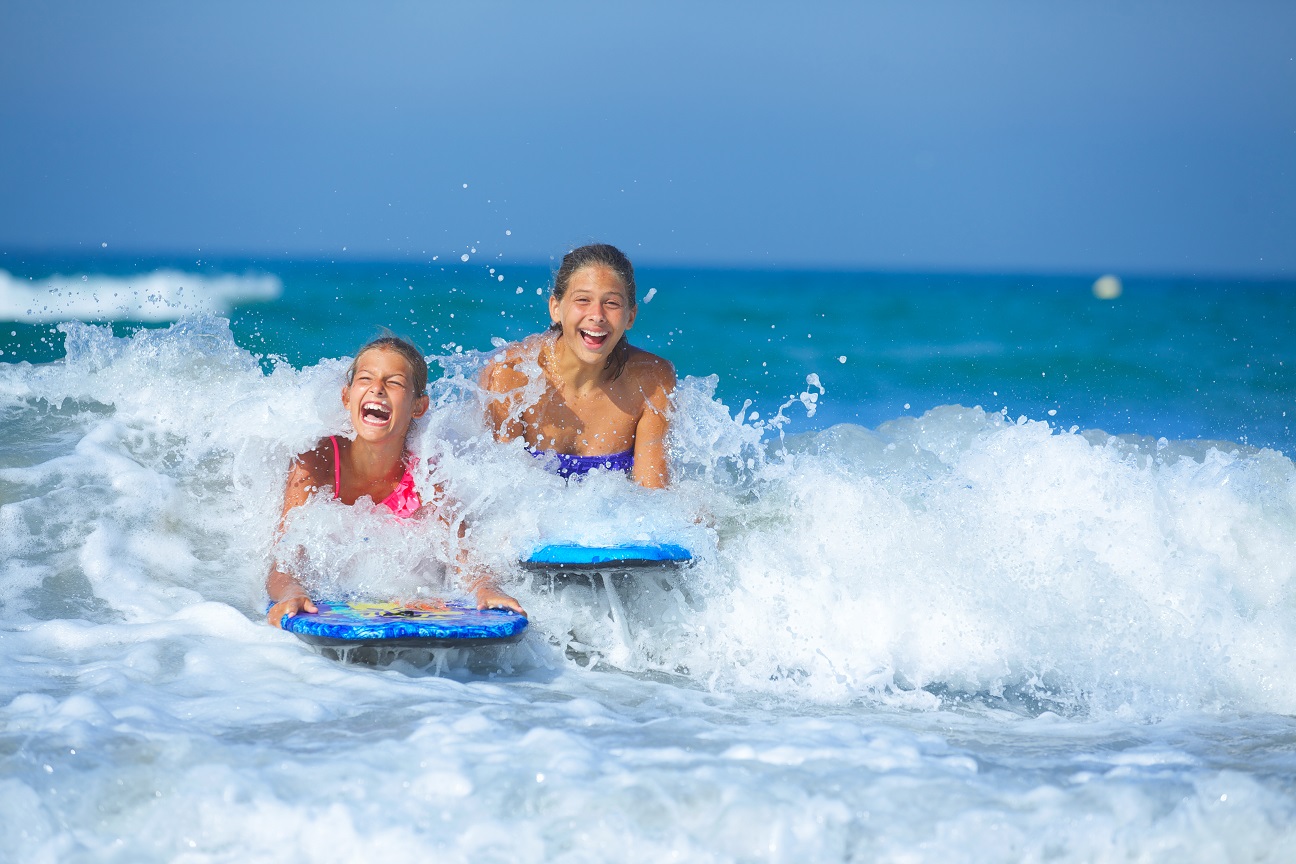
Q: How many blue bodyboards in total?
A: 2